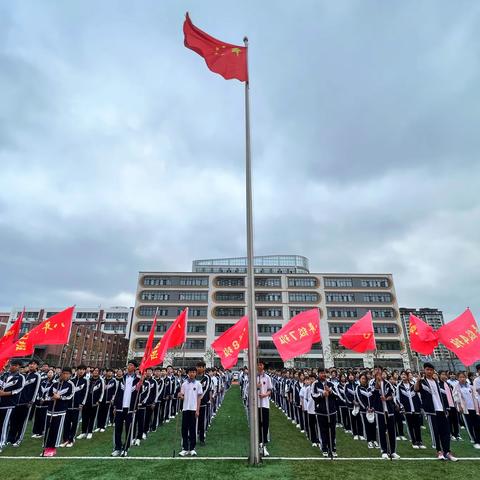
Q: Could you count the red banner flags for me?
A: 9